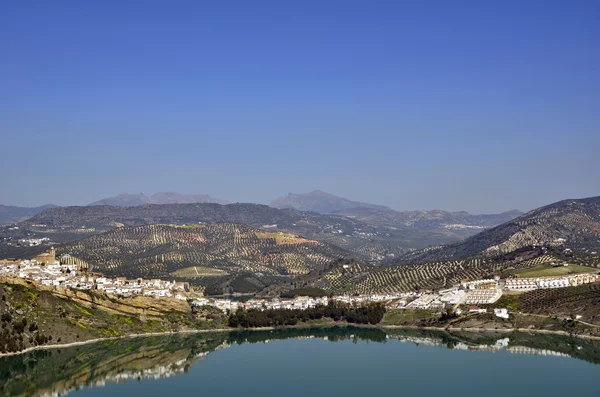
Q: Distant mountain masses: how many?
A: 2